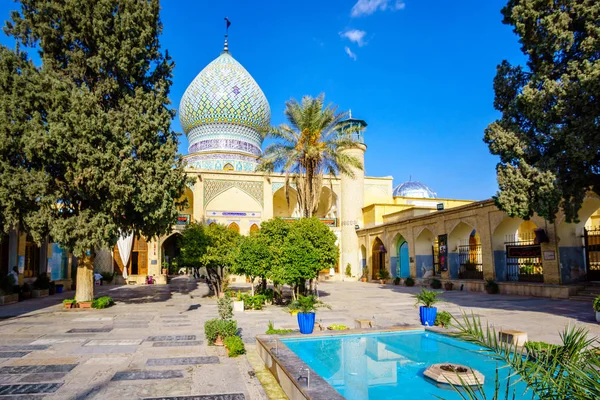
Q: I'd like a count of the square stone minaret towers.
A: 0